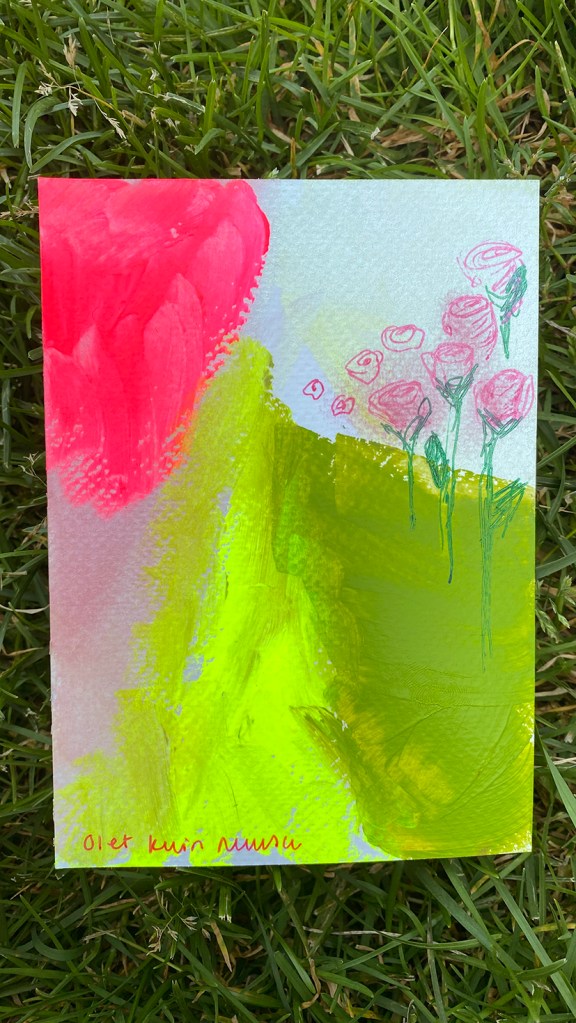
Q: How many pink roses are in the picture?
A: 9